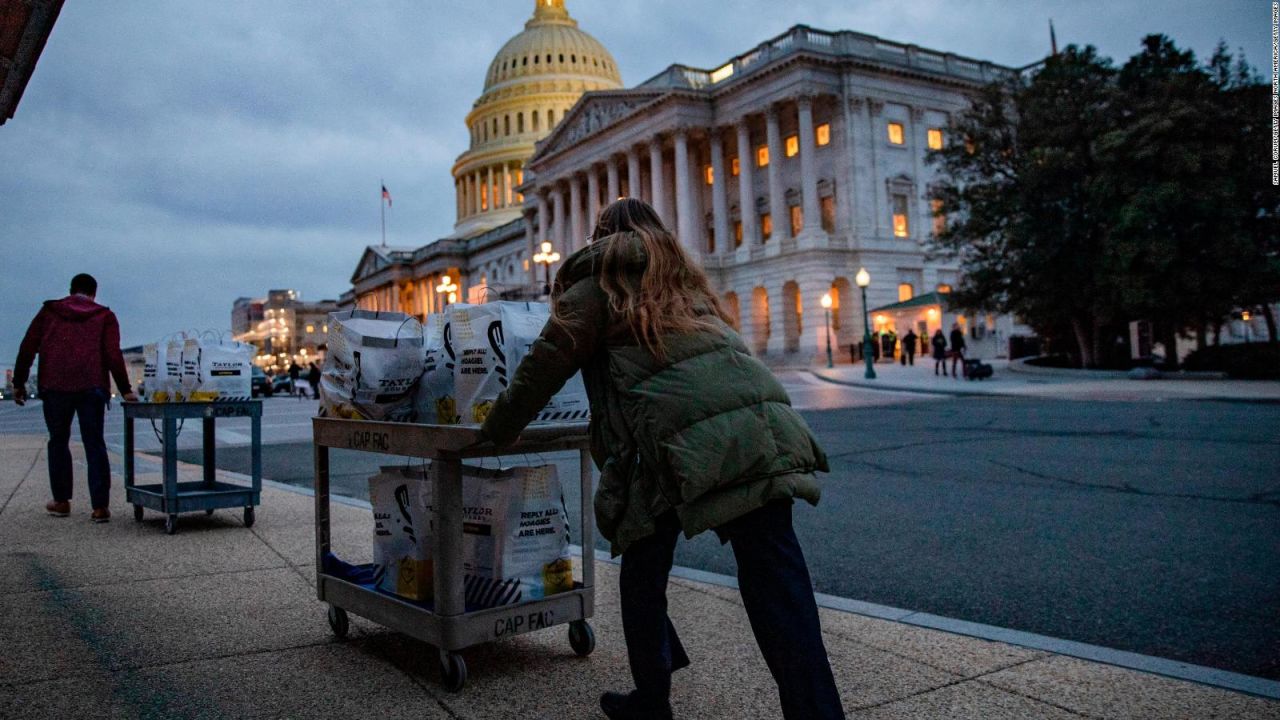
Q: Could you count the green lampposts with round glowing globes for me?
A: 2